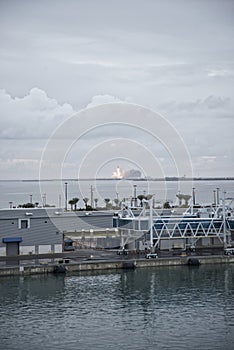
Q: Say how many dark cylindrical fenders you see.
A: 3